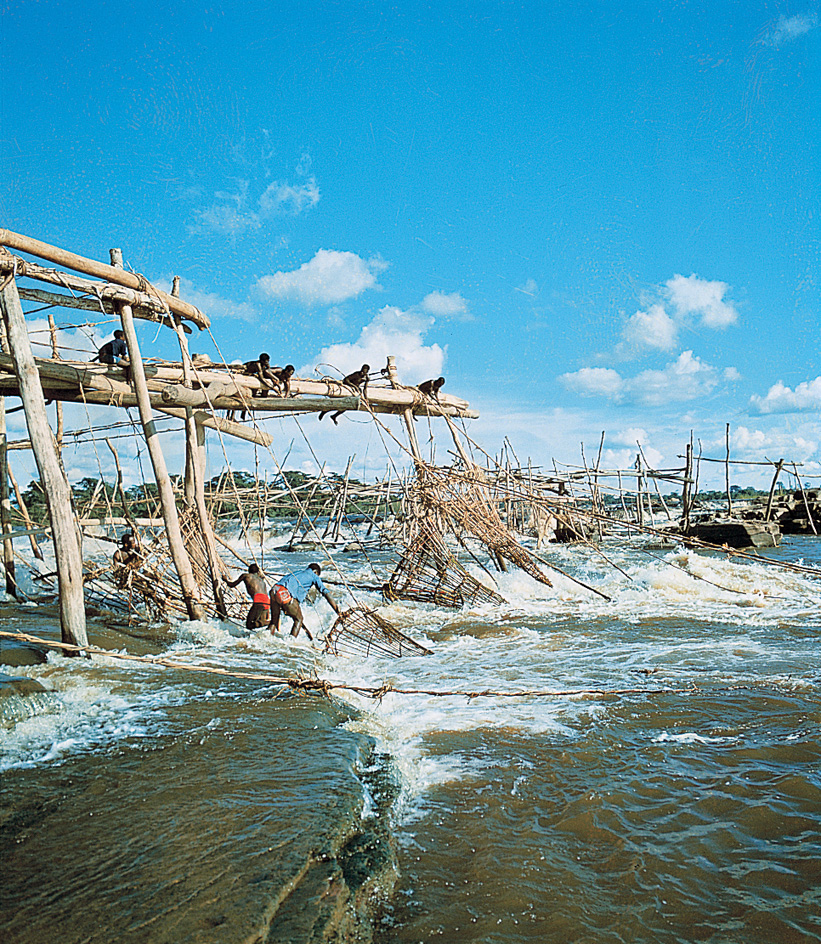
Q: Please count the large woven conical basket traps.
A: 3